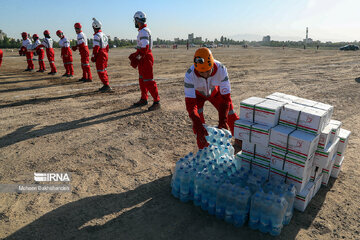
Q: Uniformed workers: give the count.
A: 8